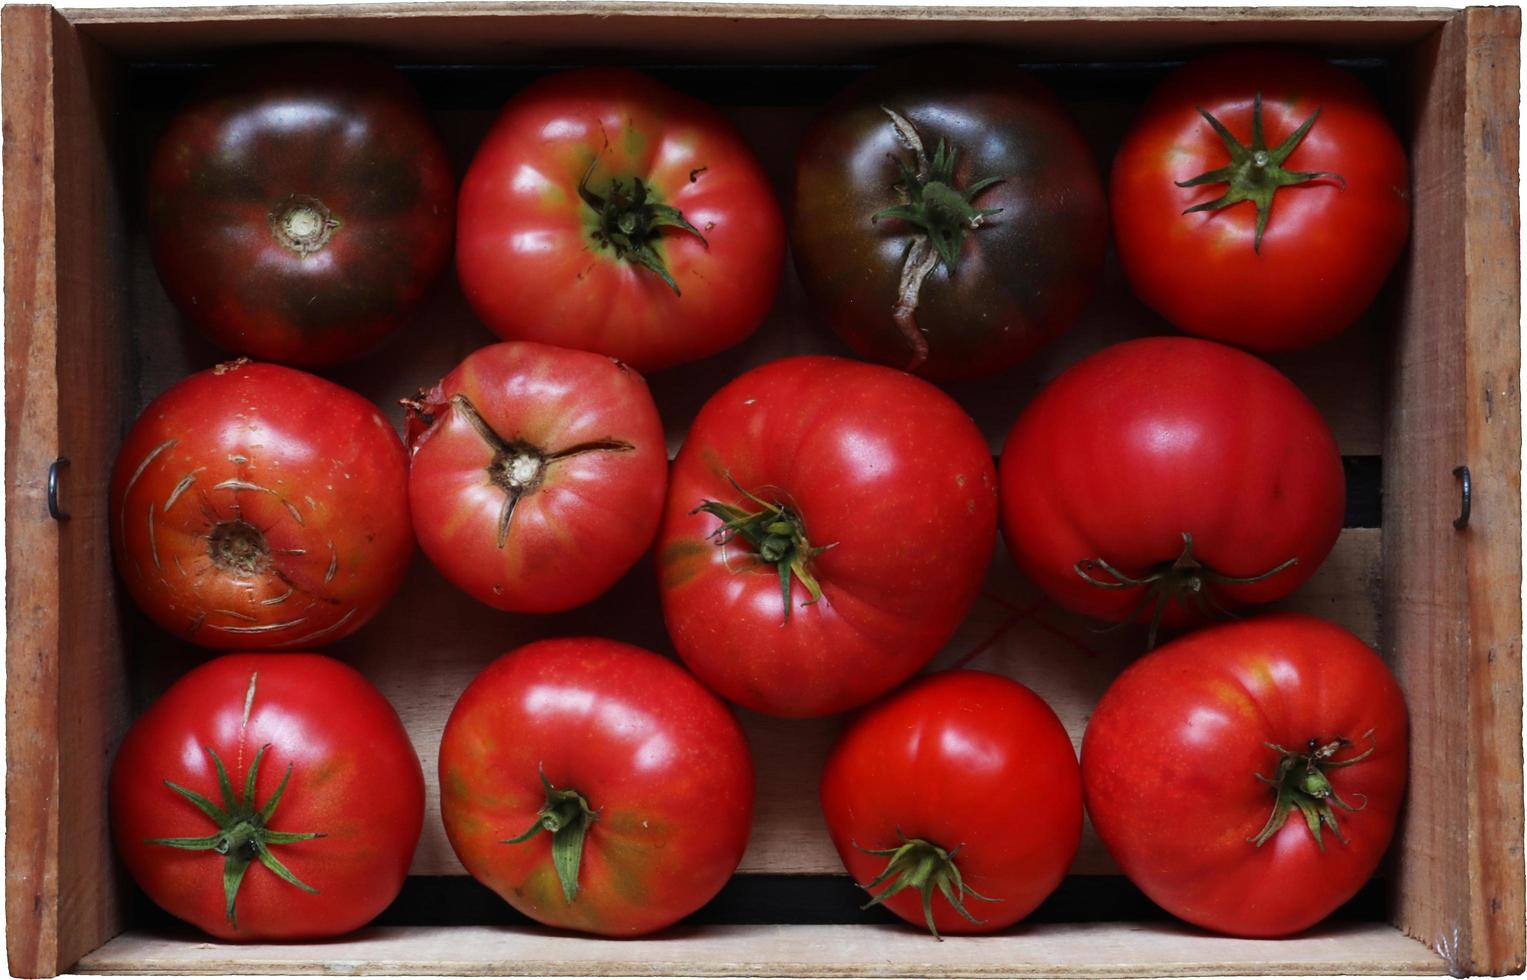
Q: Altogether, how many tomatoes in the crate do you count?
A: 12